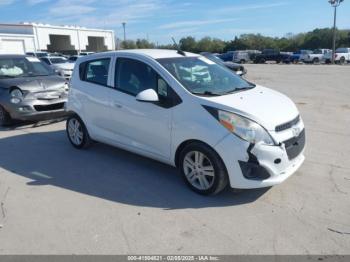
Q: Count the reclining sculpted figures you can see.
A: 0